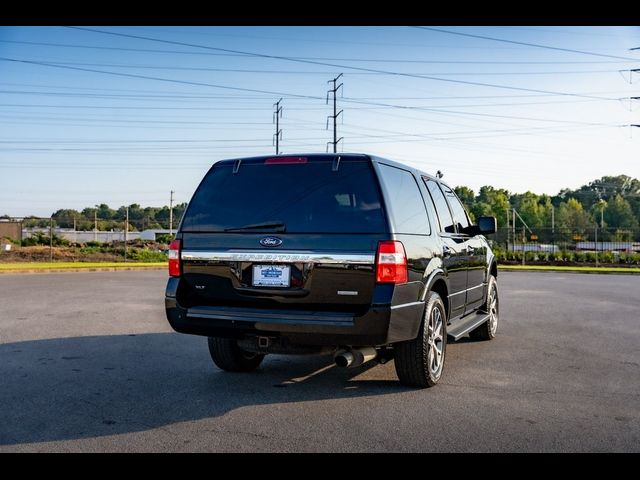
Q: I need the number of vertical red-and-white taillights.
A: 2